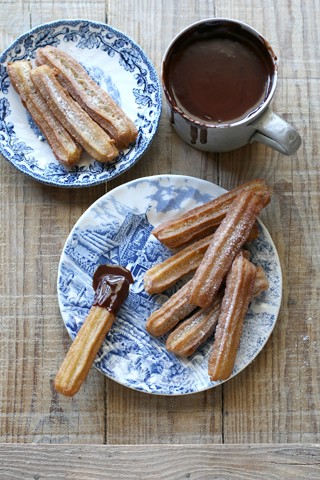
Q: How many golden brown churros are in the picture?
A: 10